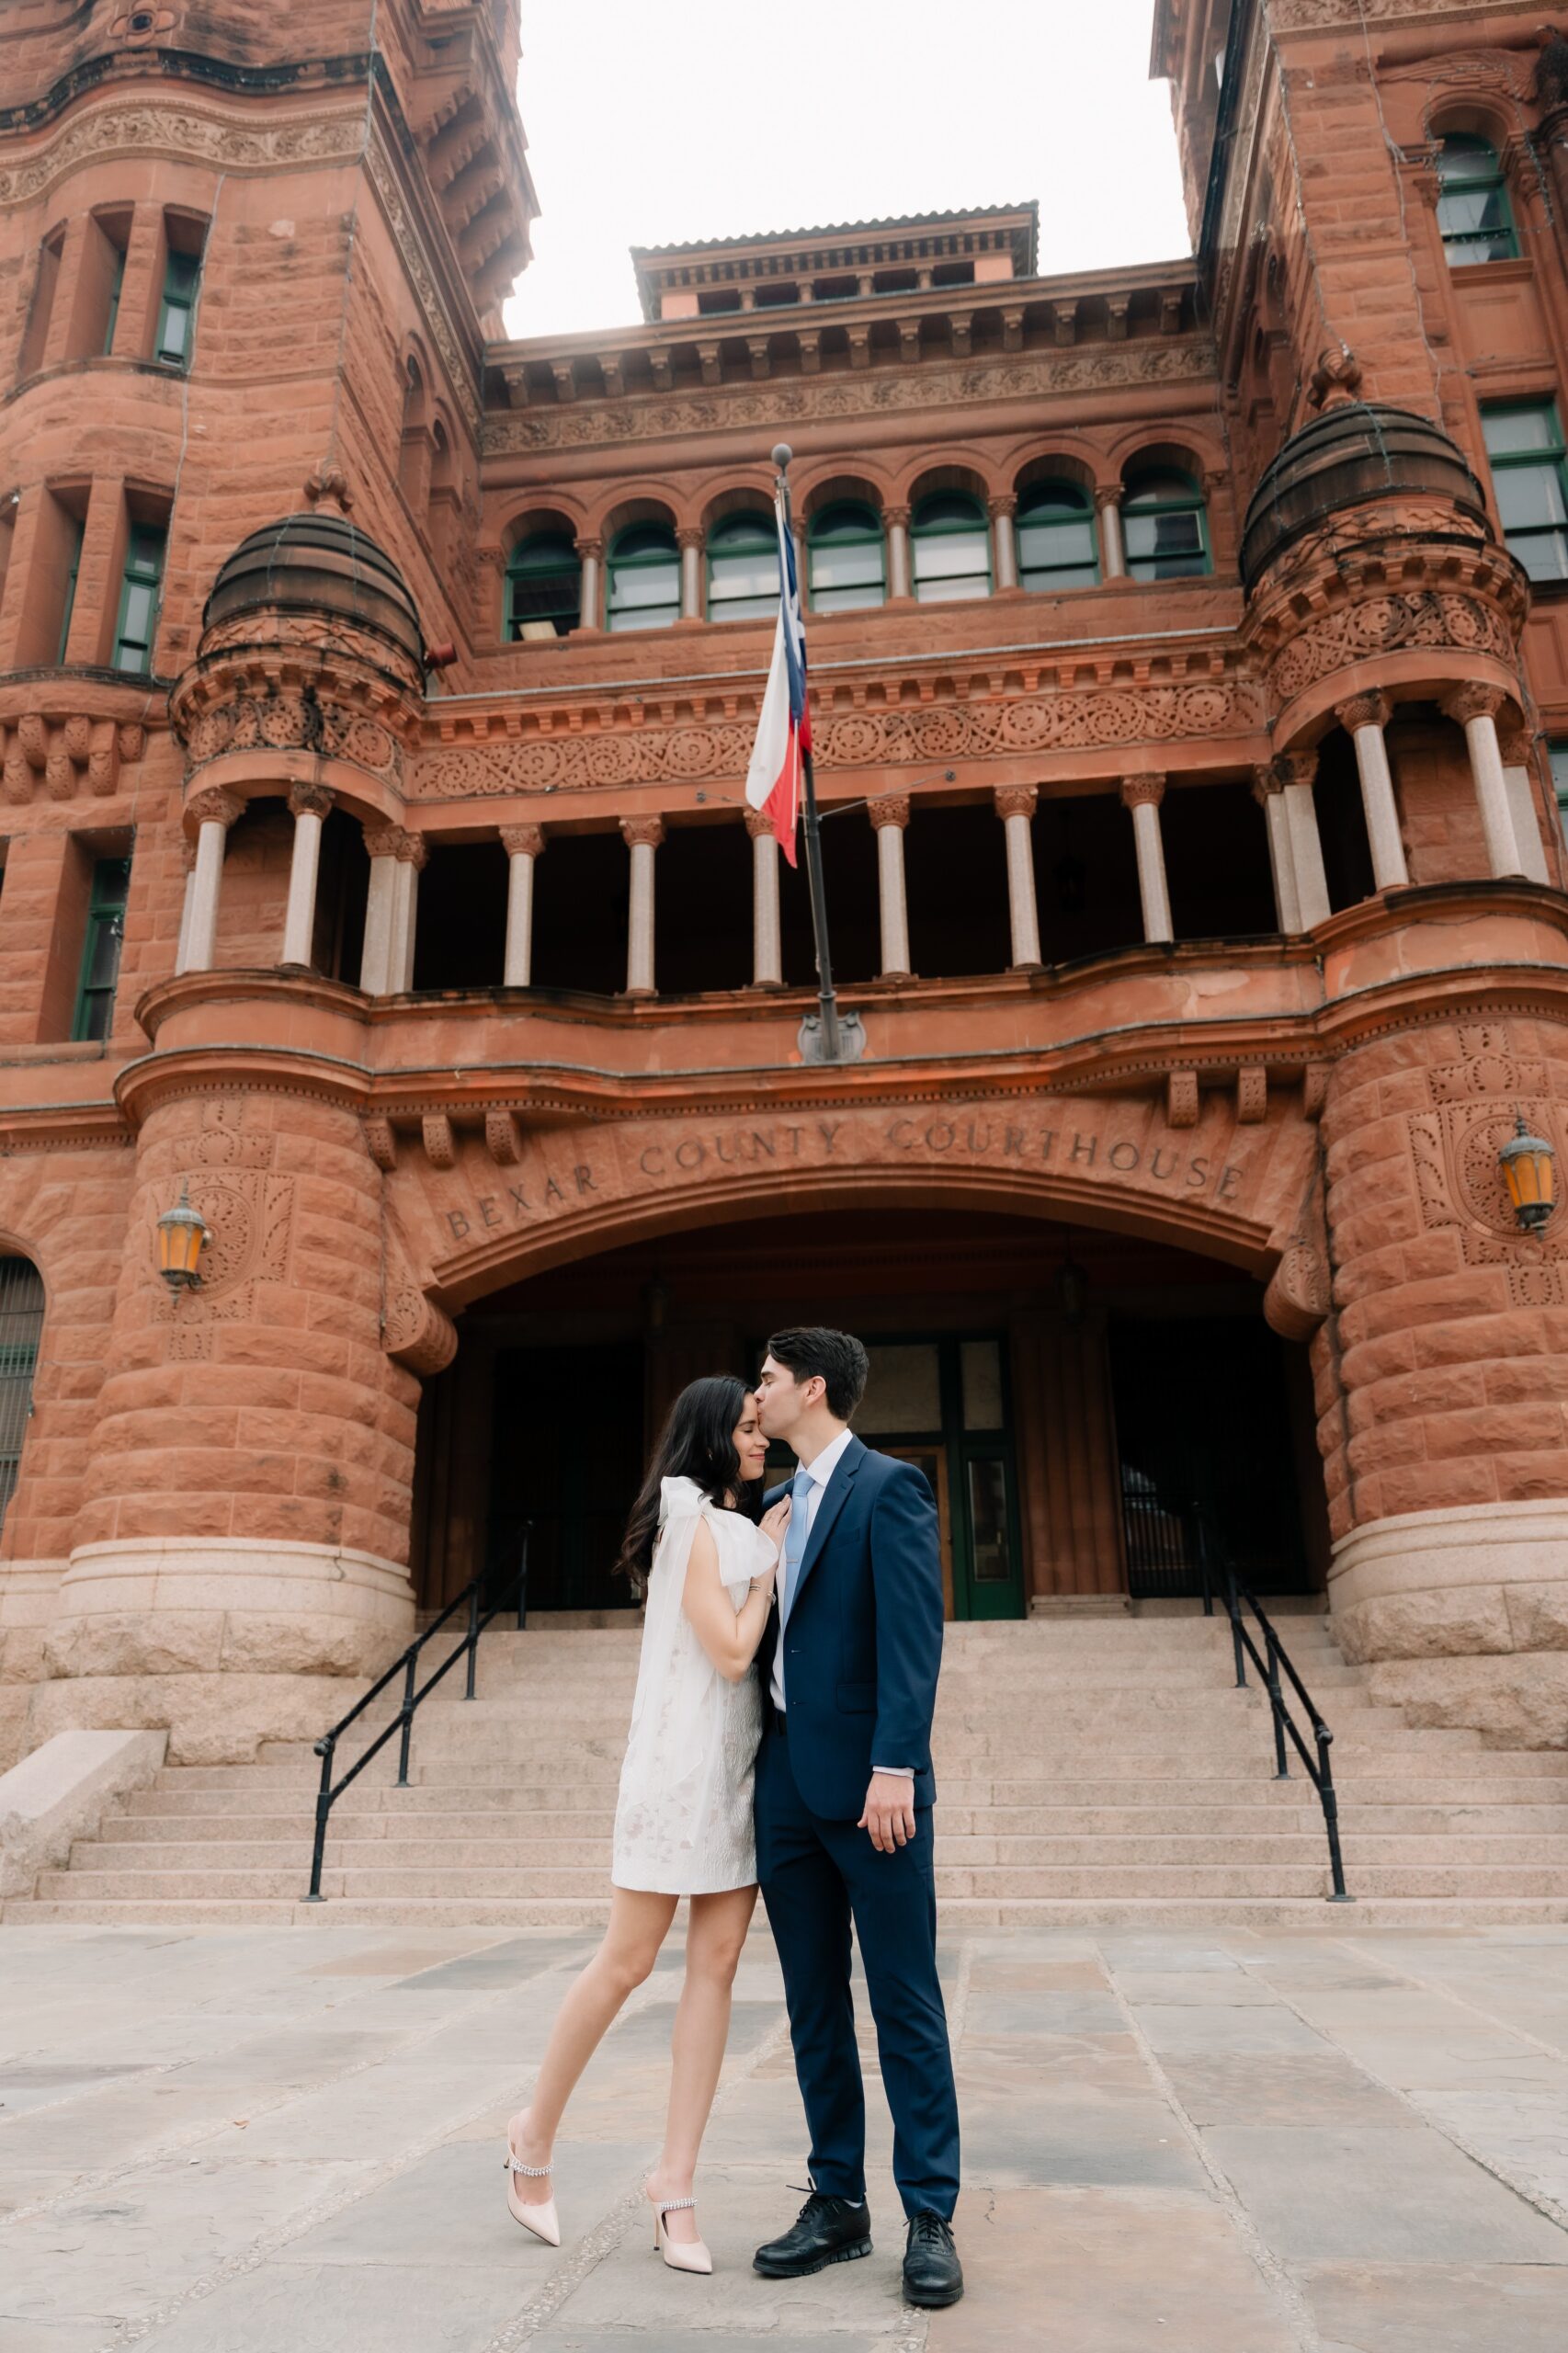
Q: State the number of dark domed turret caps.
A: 2